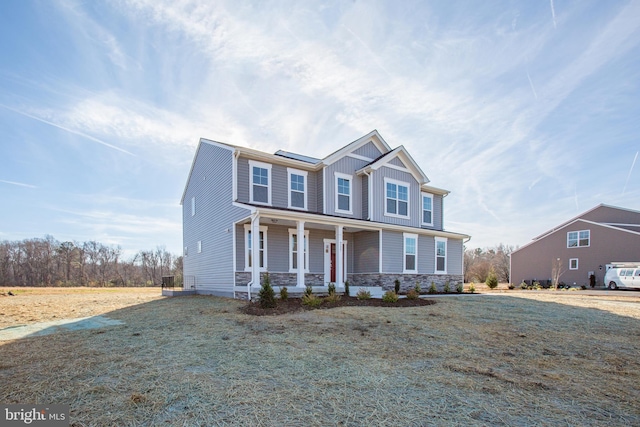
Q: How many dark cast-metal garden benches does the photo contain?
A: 0